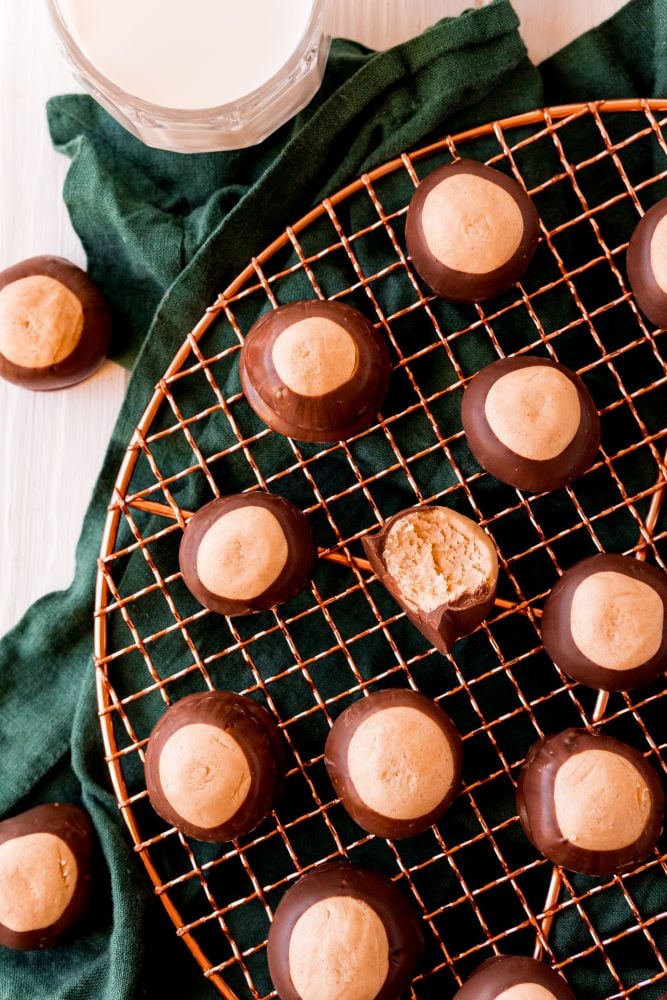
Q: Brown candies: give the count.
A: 14